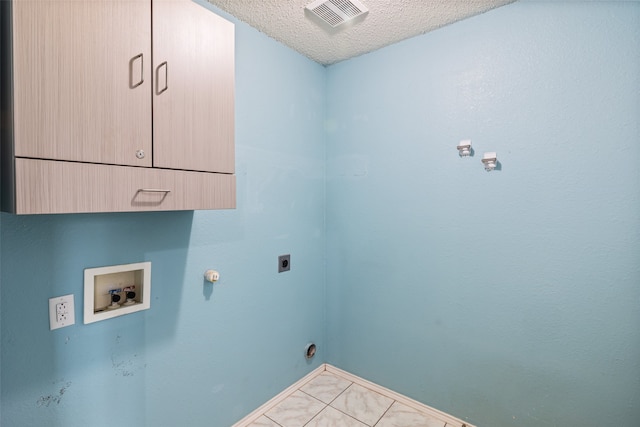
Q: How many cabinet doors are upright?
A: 2